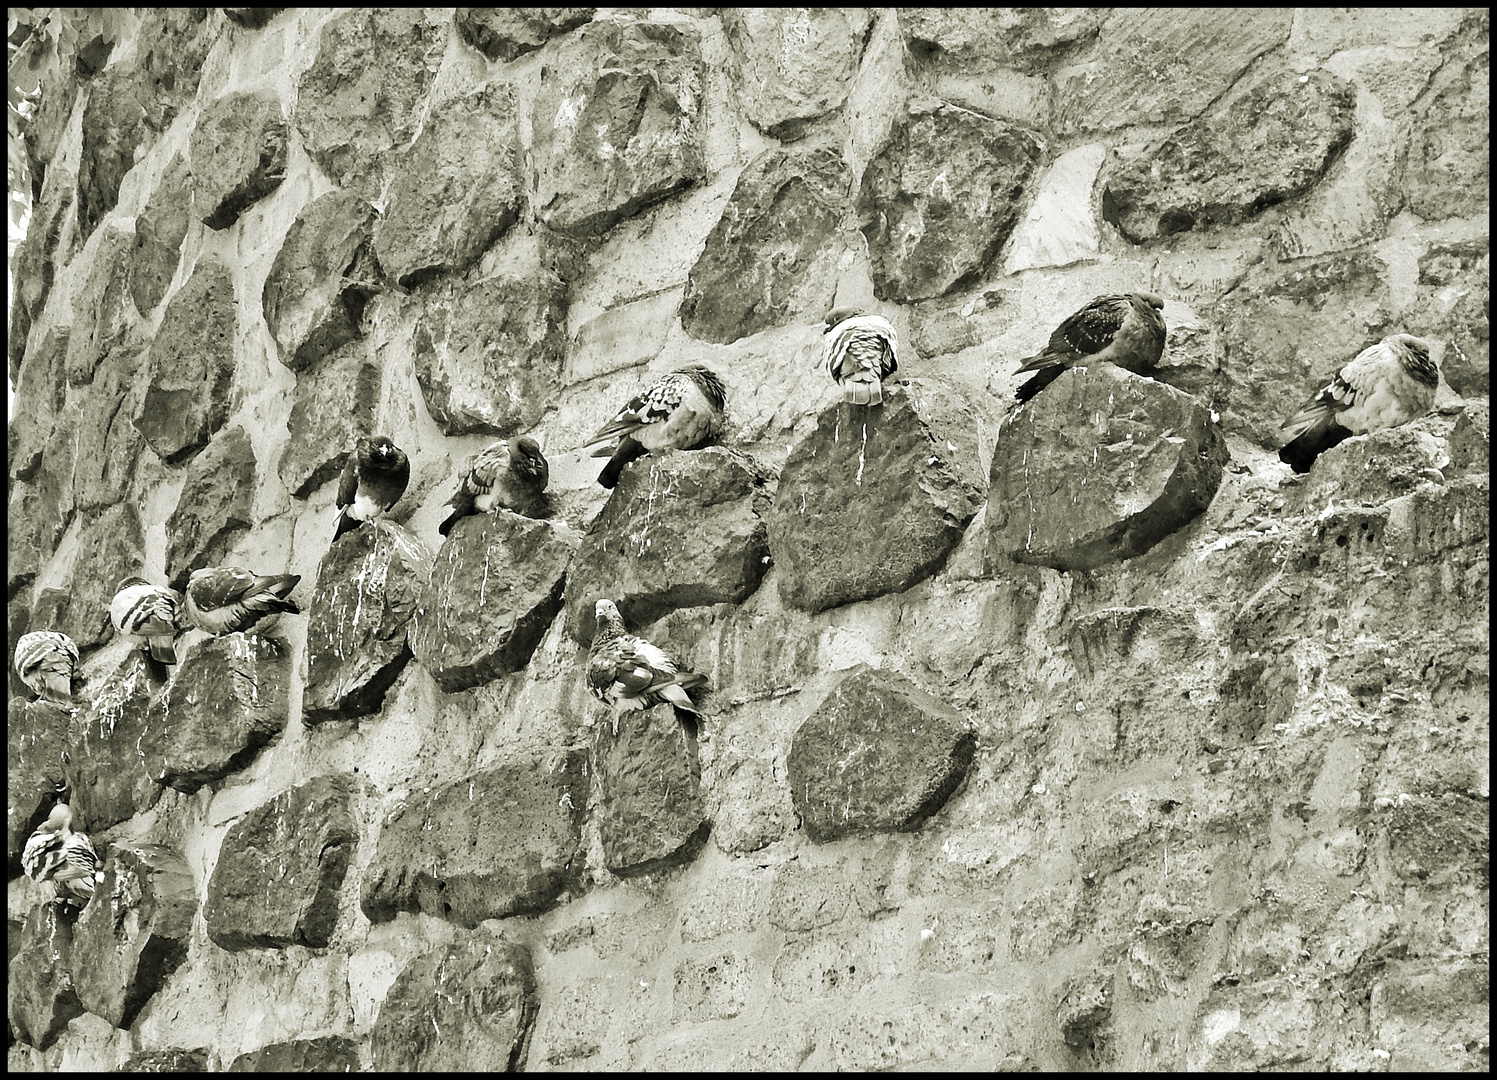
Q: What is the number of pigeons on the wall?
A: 11